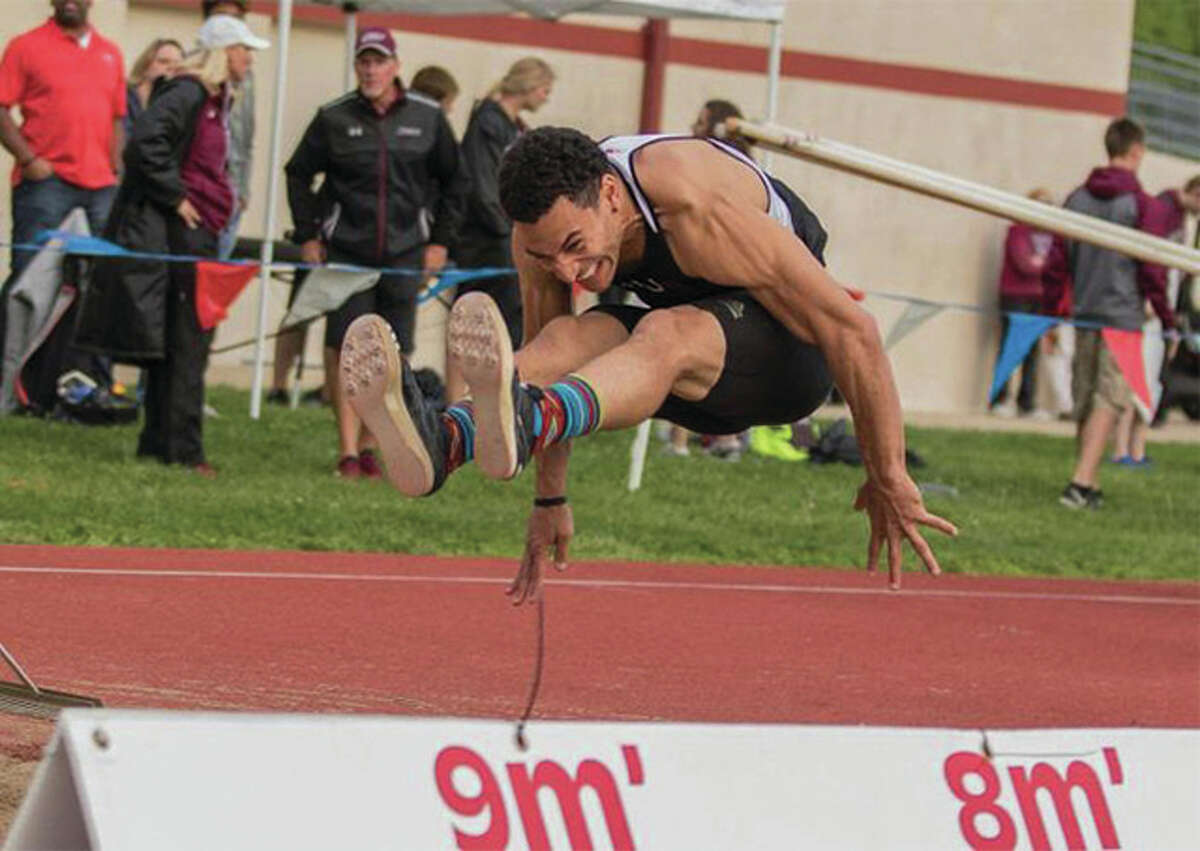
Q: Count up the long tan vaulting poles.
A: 2